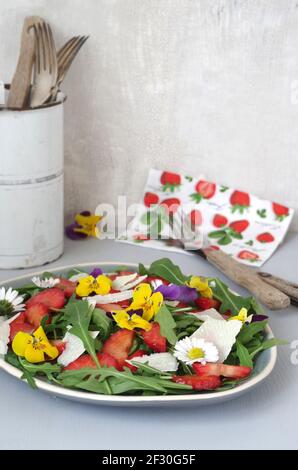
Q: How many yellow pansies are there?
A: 7